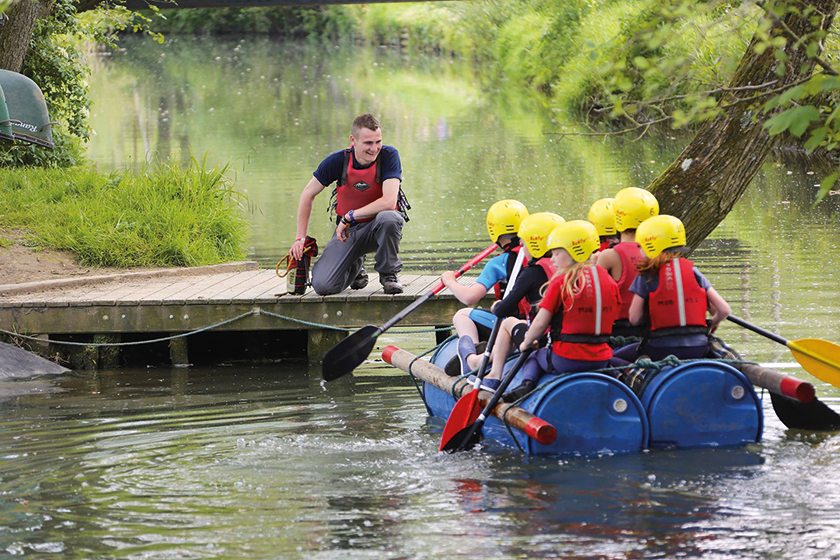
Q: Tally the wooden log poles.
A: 2